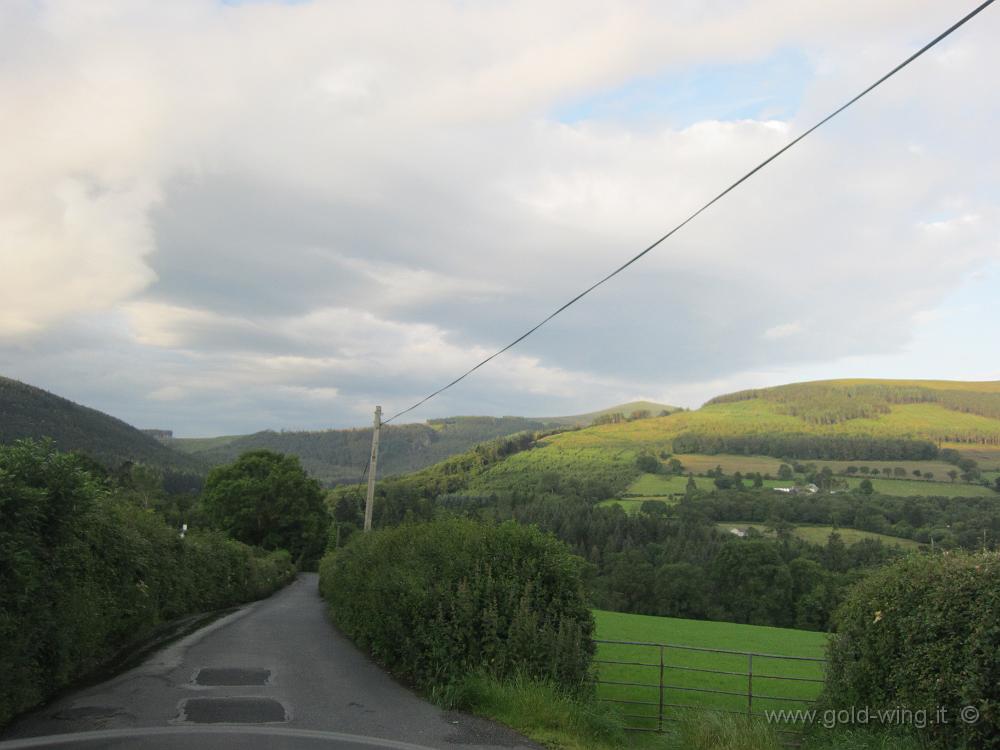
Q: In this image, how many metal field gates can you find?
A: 1